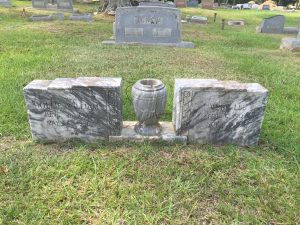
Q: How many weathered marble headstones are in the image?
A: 2